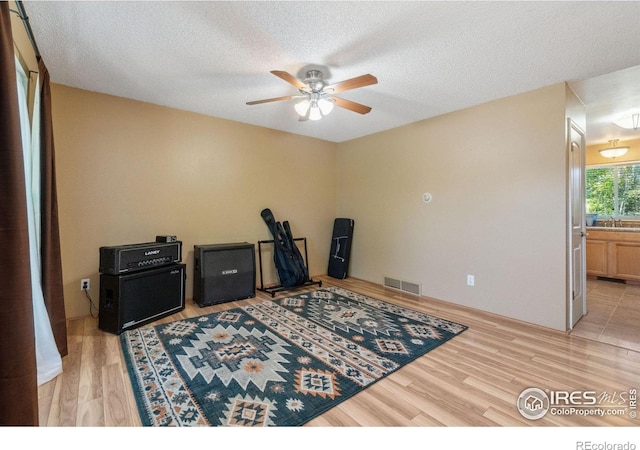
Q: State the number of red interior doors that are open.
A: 0